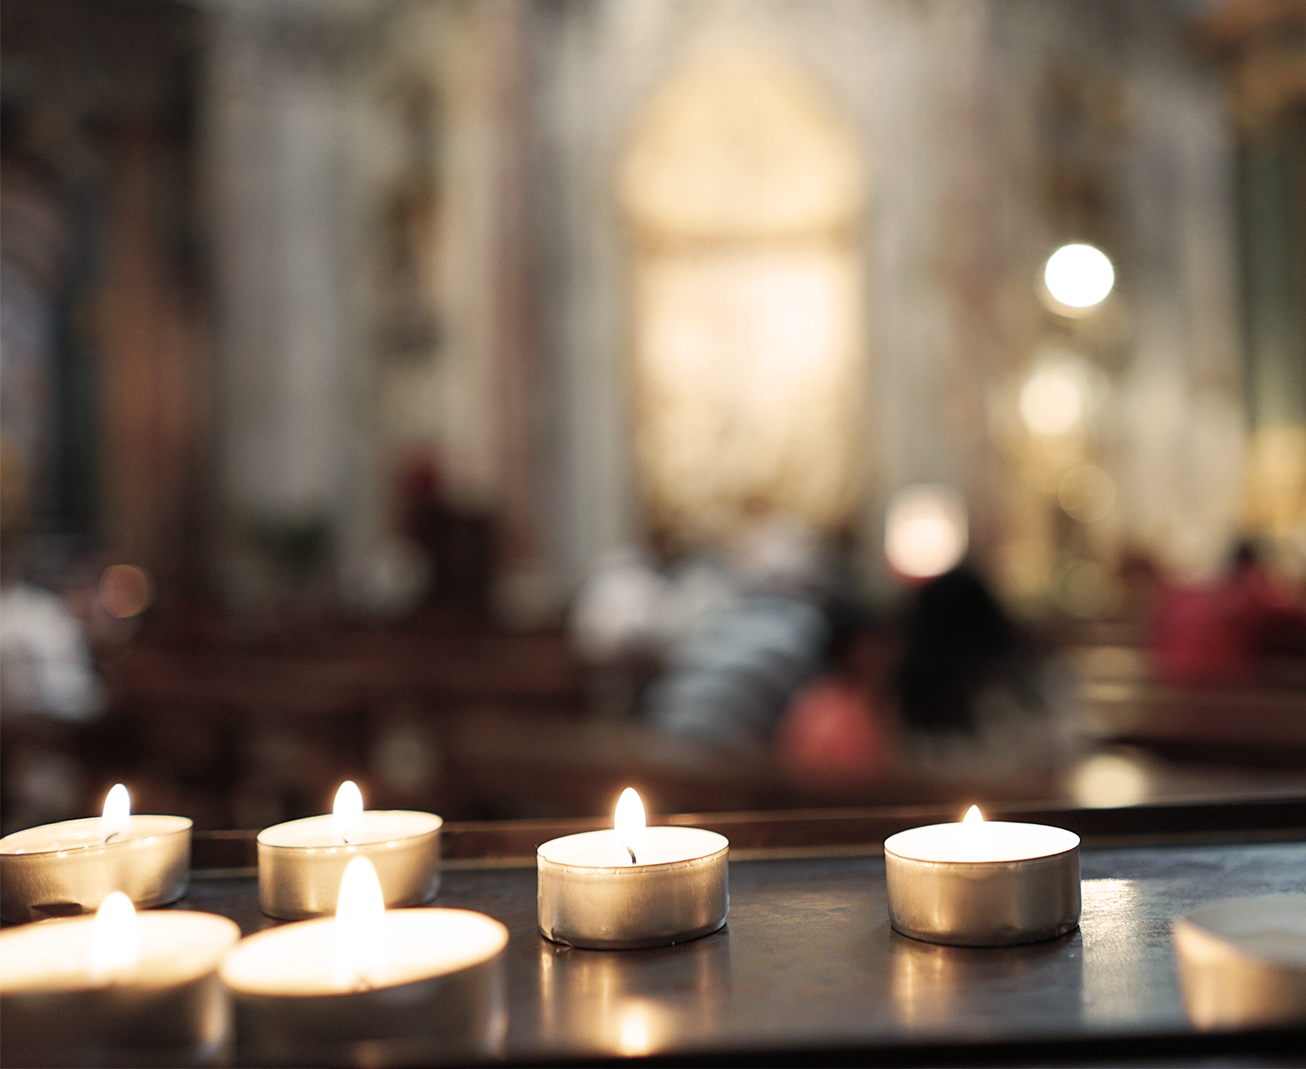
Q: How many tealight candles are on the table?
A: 7